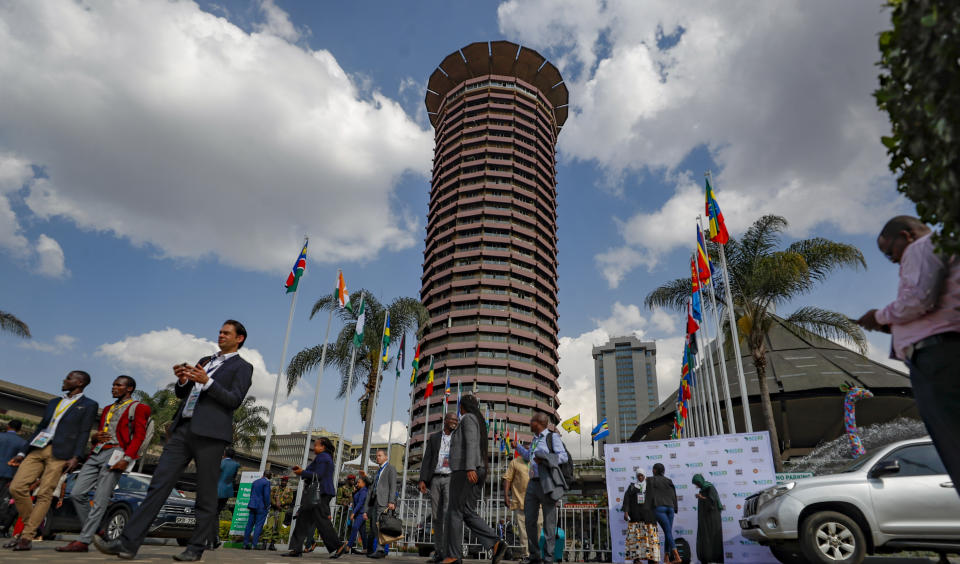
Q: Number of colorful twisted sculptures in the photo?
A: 1